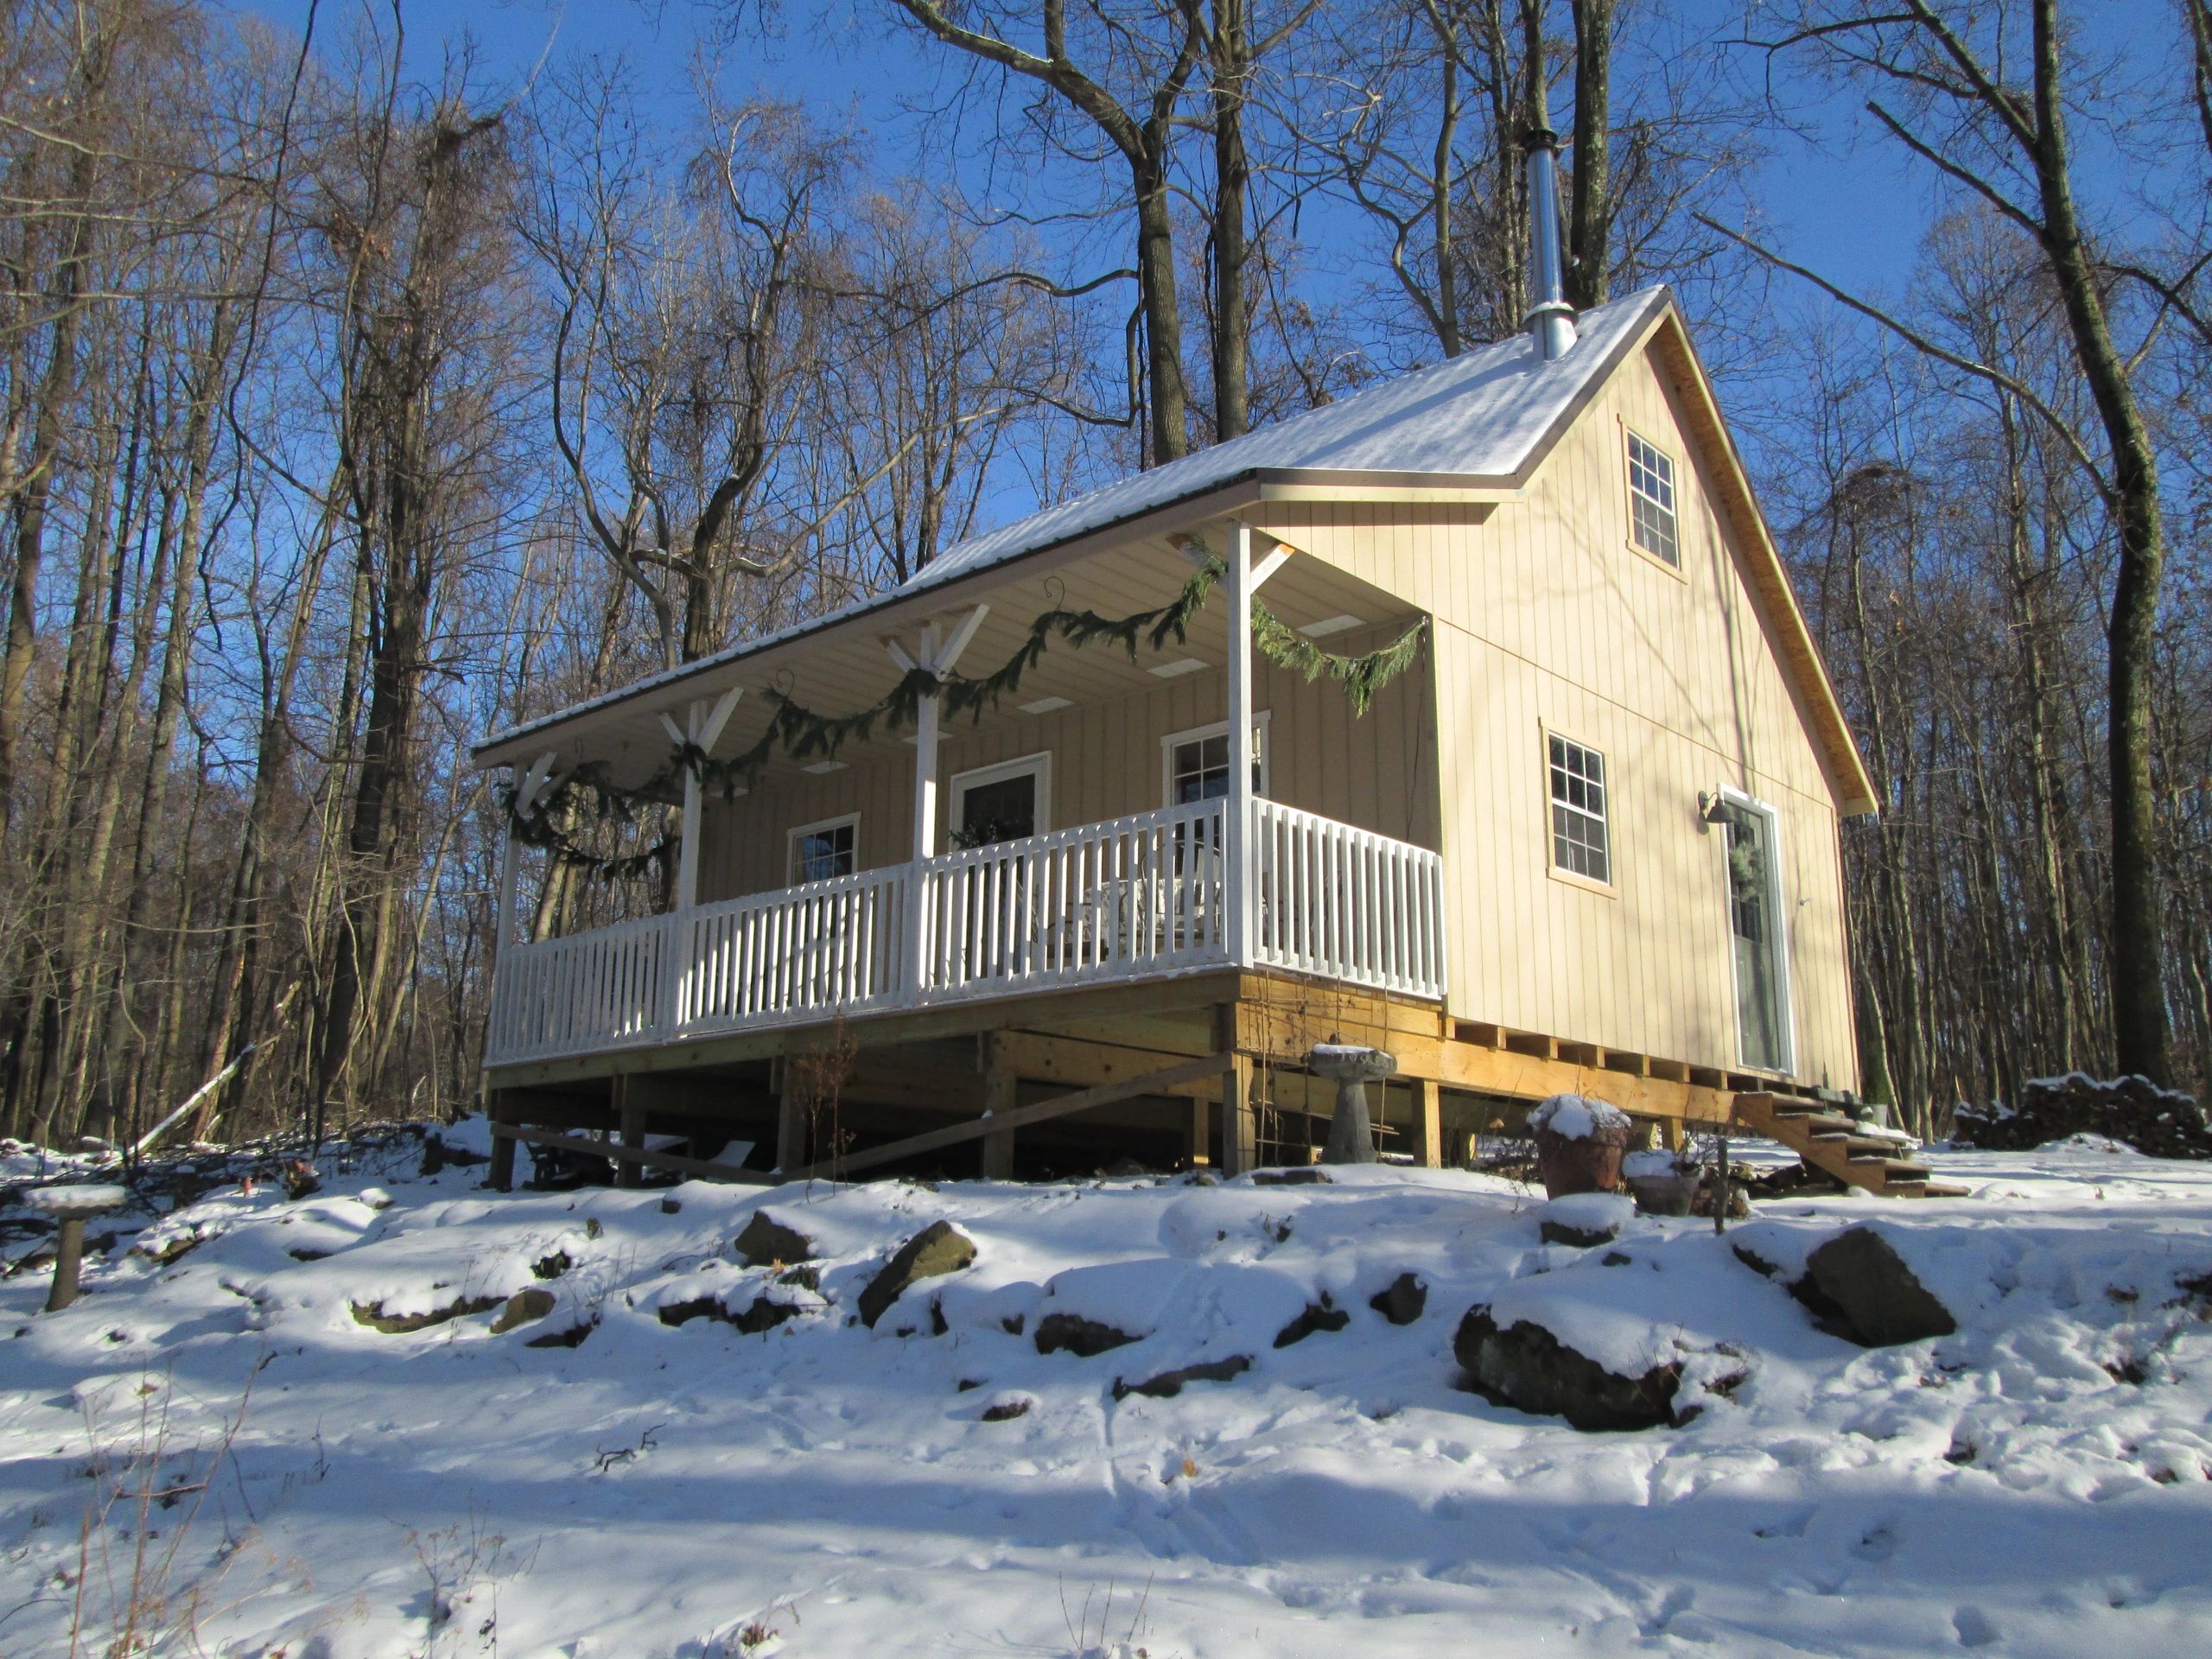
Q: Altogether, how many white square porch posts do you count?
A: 4